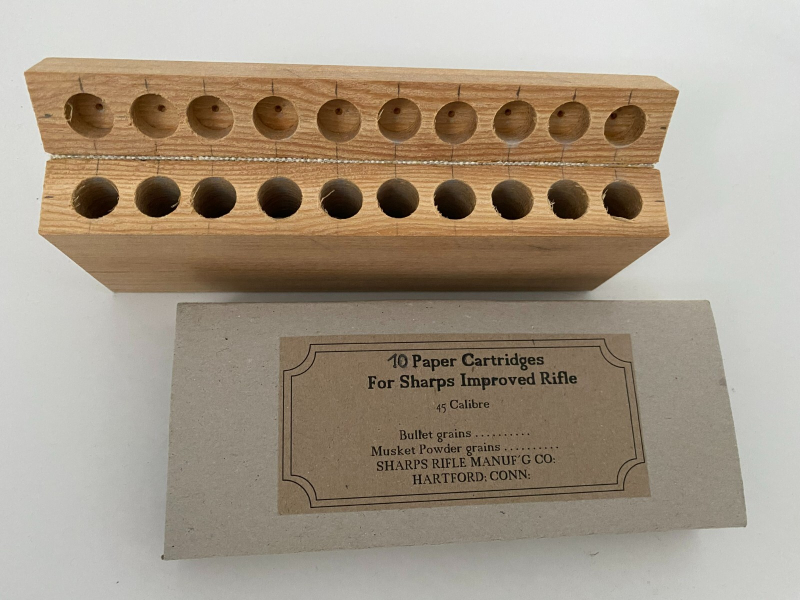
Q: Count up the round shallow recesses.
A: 10